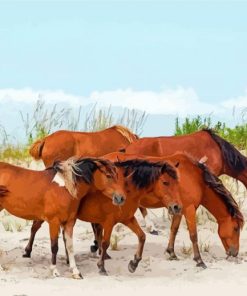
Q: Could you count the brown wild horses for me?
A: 5